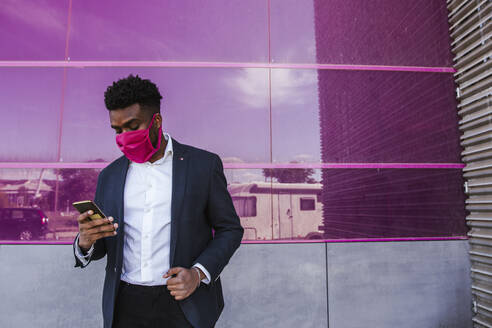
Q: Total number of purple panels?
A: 9